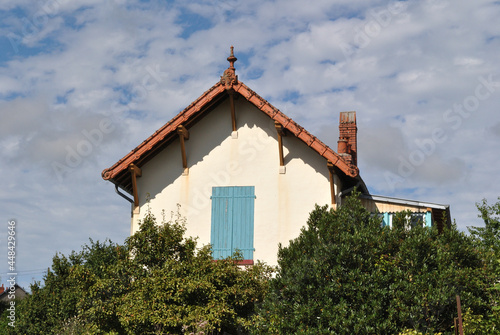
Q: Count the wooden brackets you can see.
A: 5